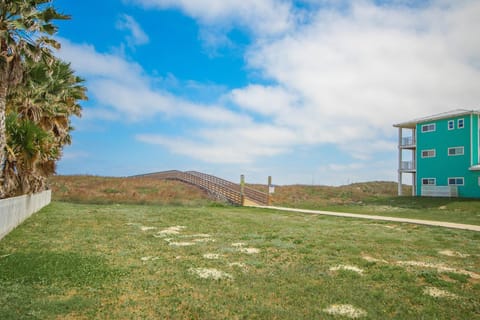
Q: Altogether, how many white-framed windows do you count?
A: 7